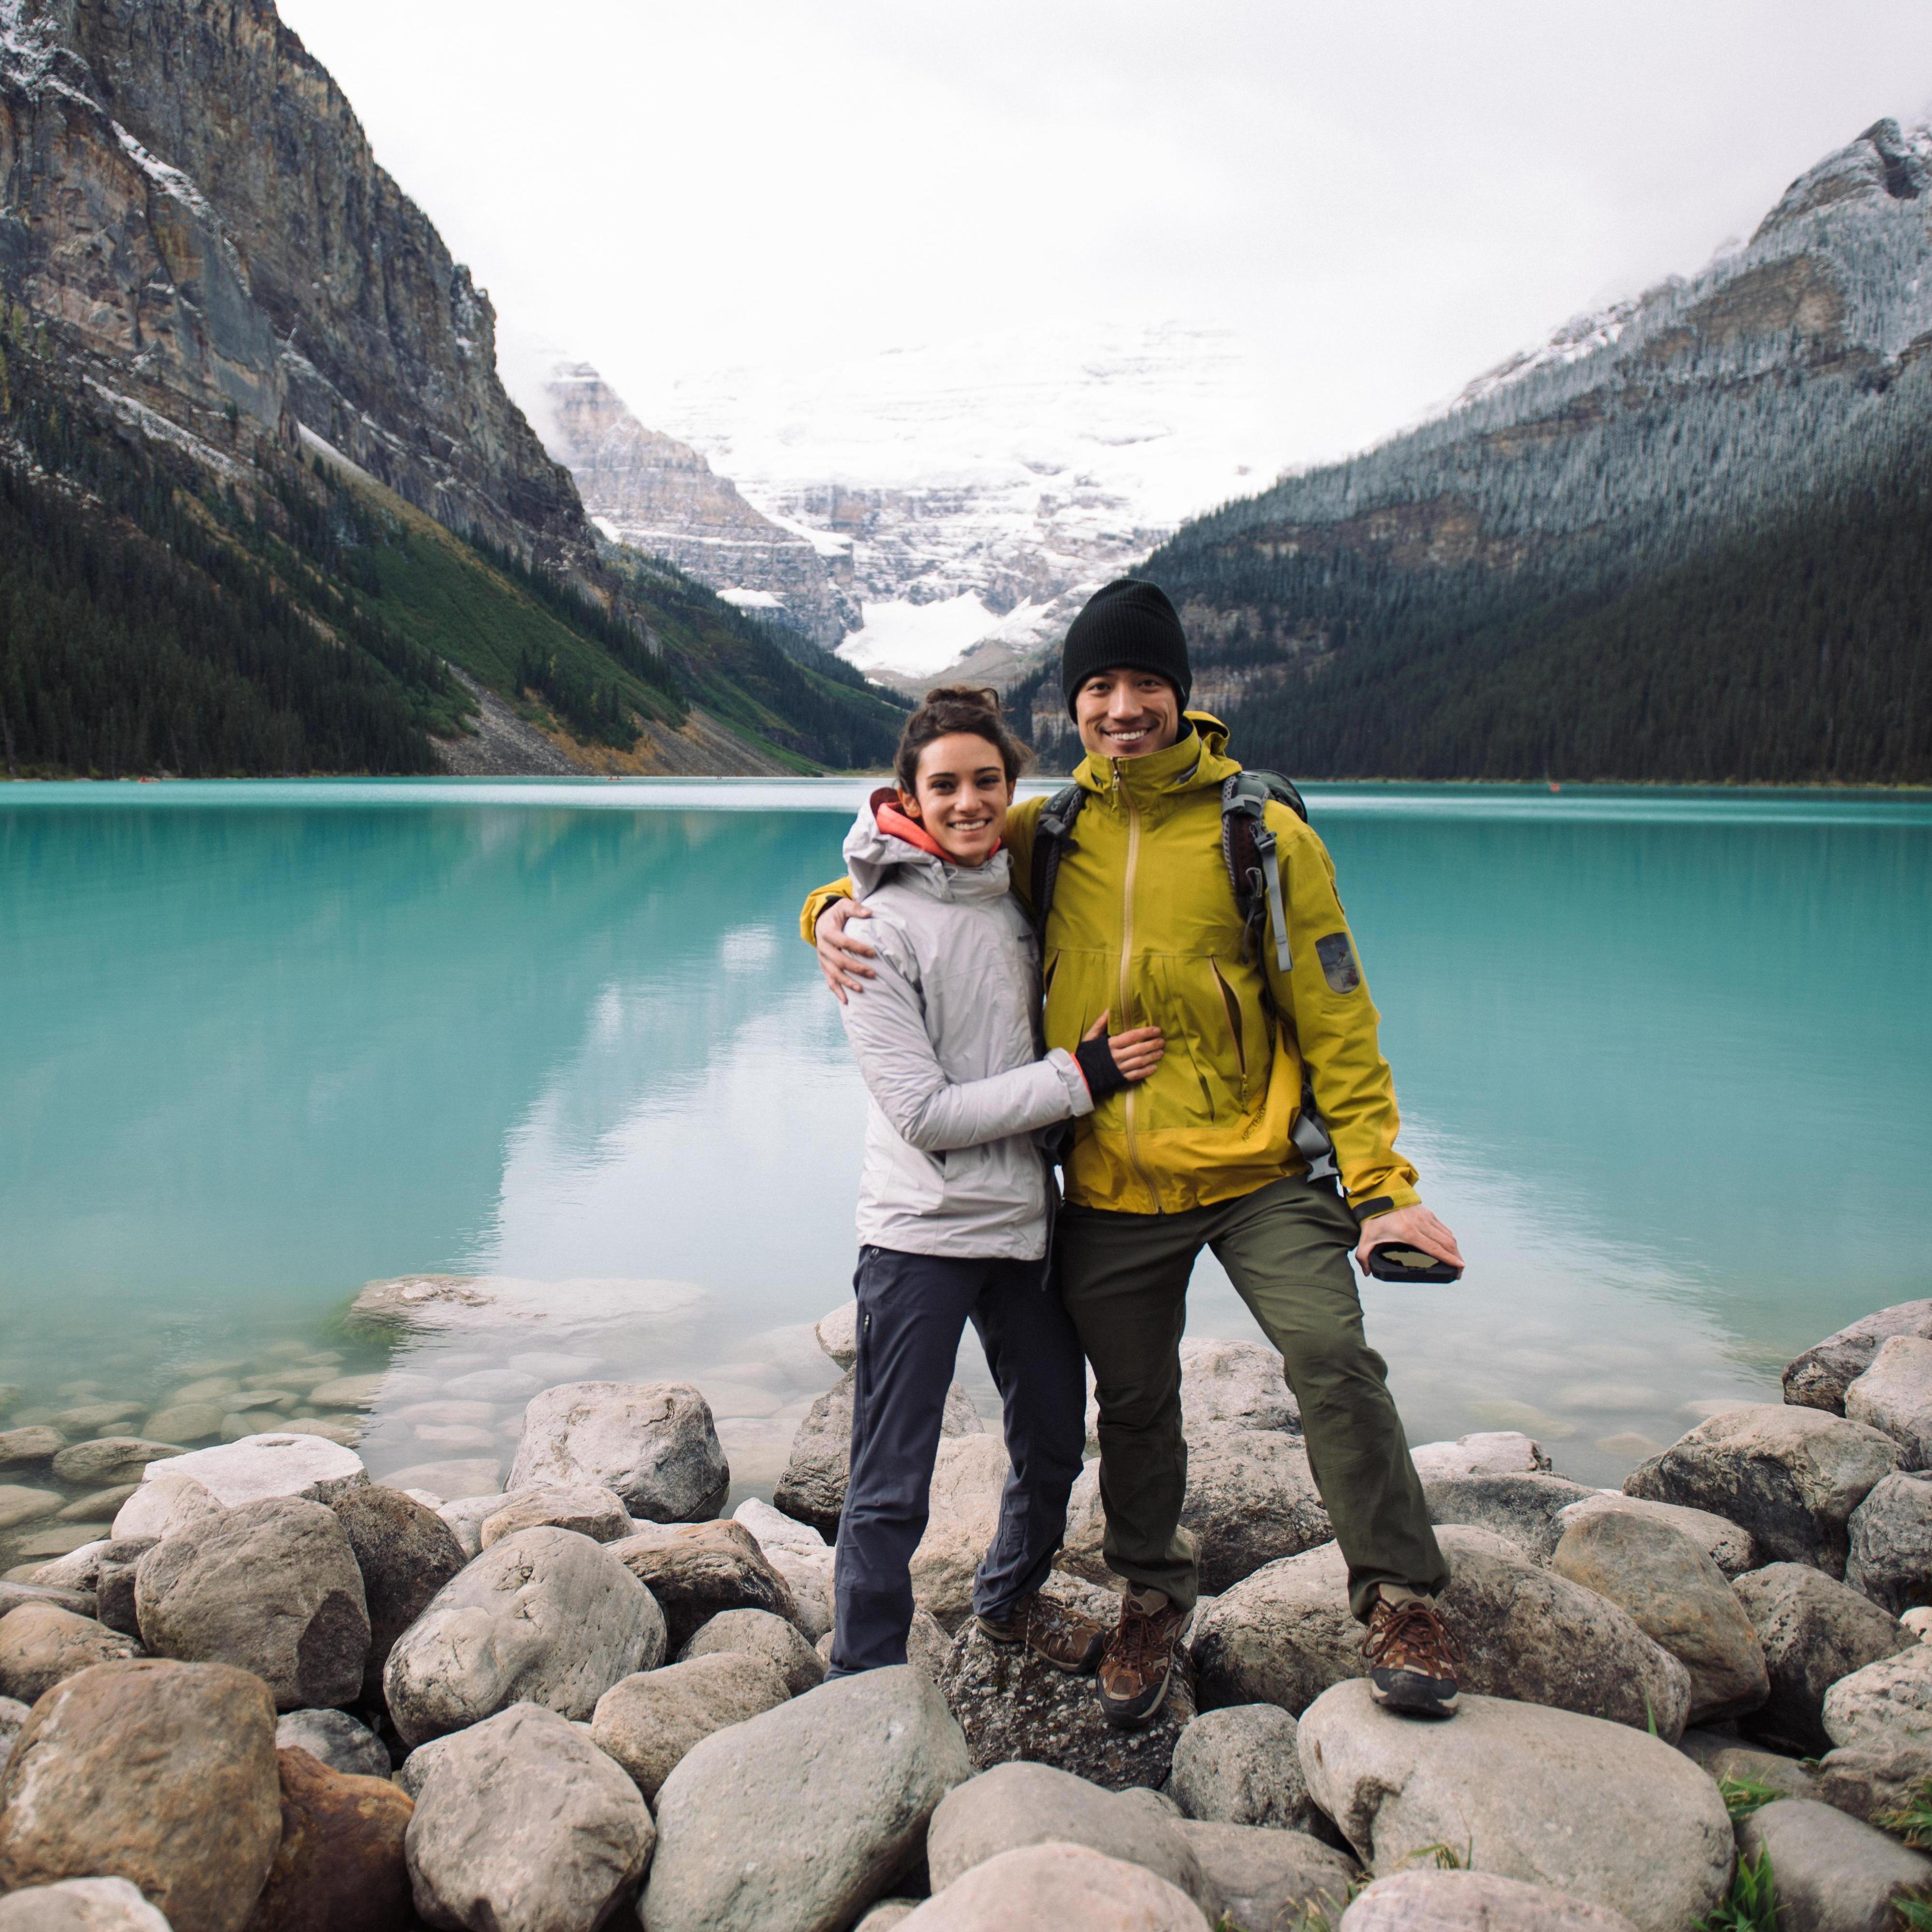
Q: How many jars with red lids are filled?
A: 0